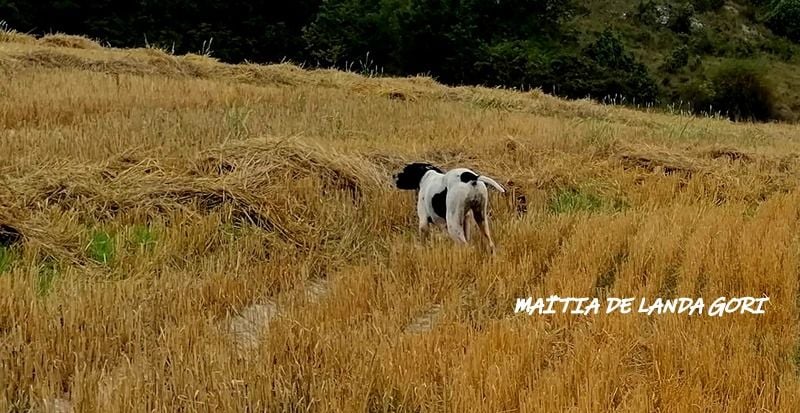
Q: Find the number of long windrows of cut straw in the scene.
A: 2